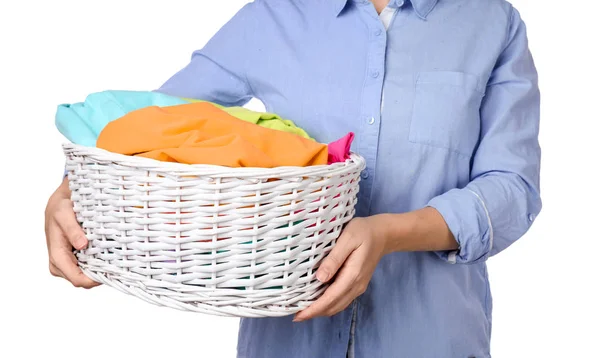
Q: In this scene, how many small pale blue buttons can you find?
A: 6